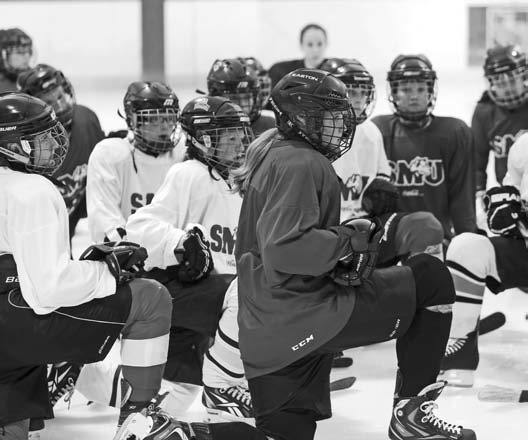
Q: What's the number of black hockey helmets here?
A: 11